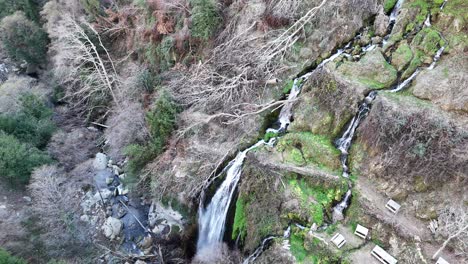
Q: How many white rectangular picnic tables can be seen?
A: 5